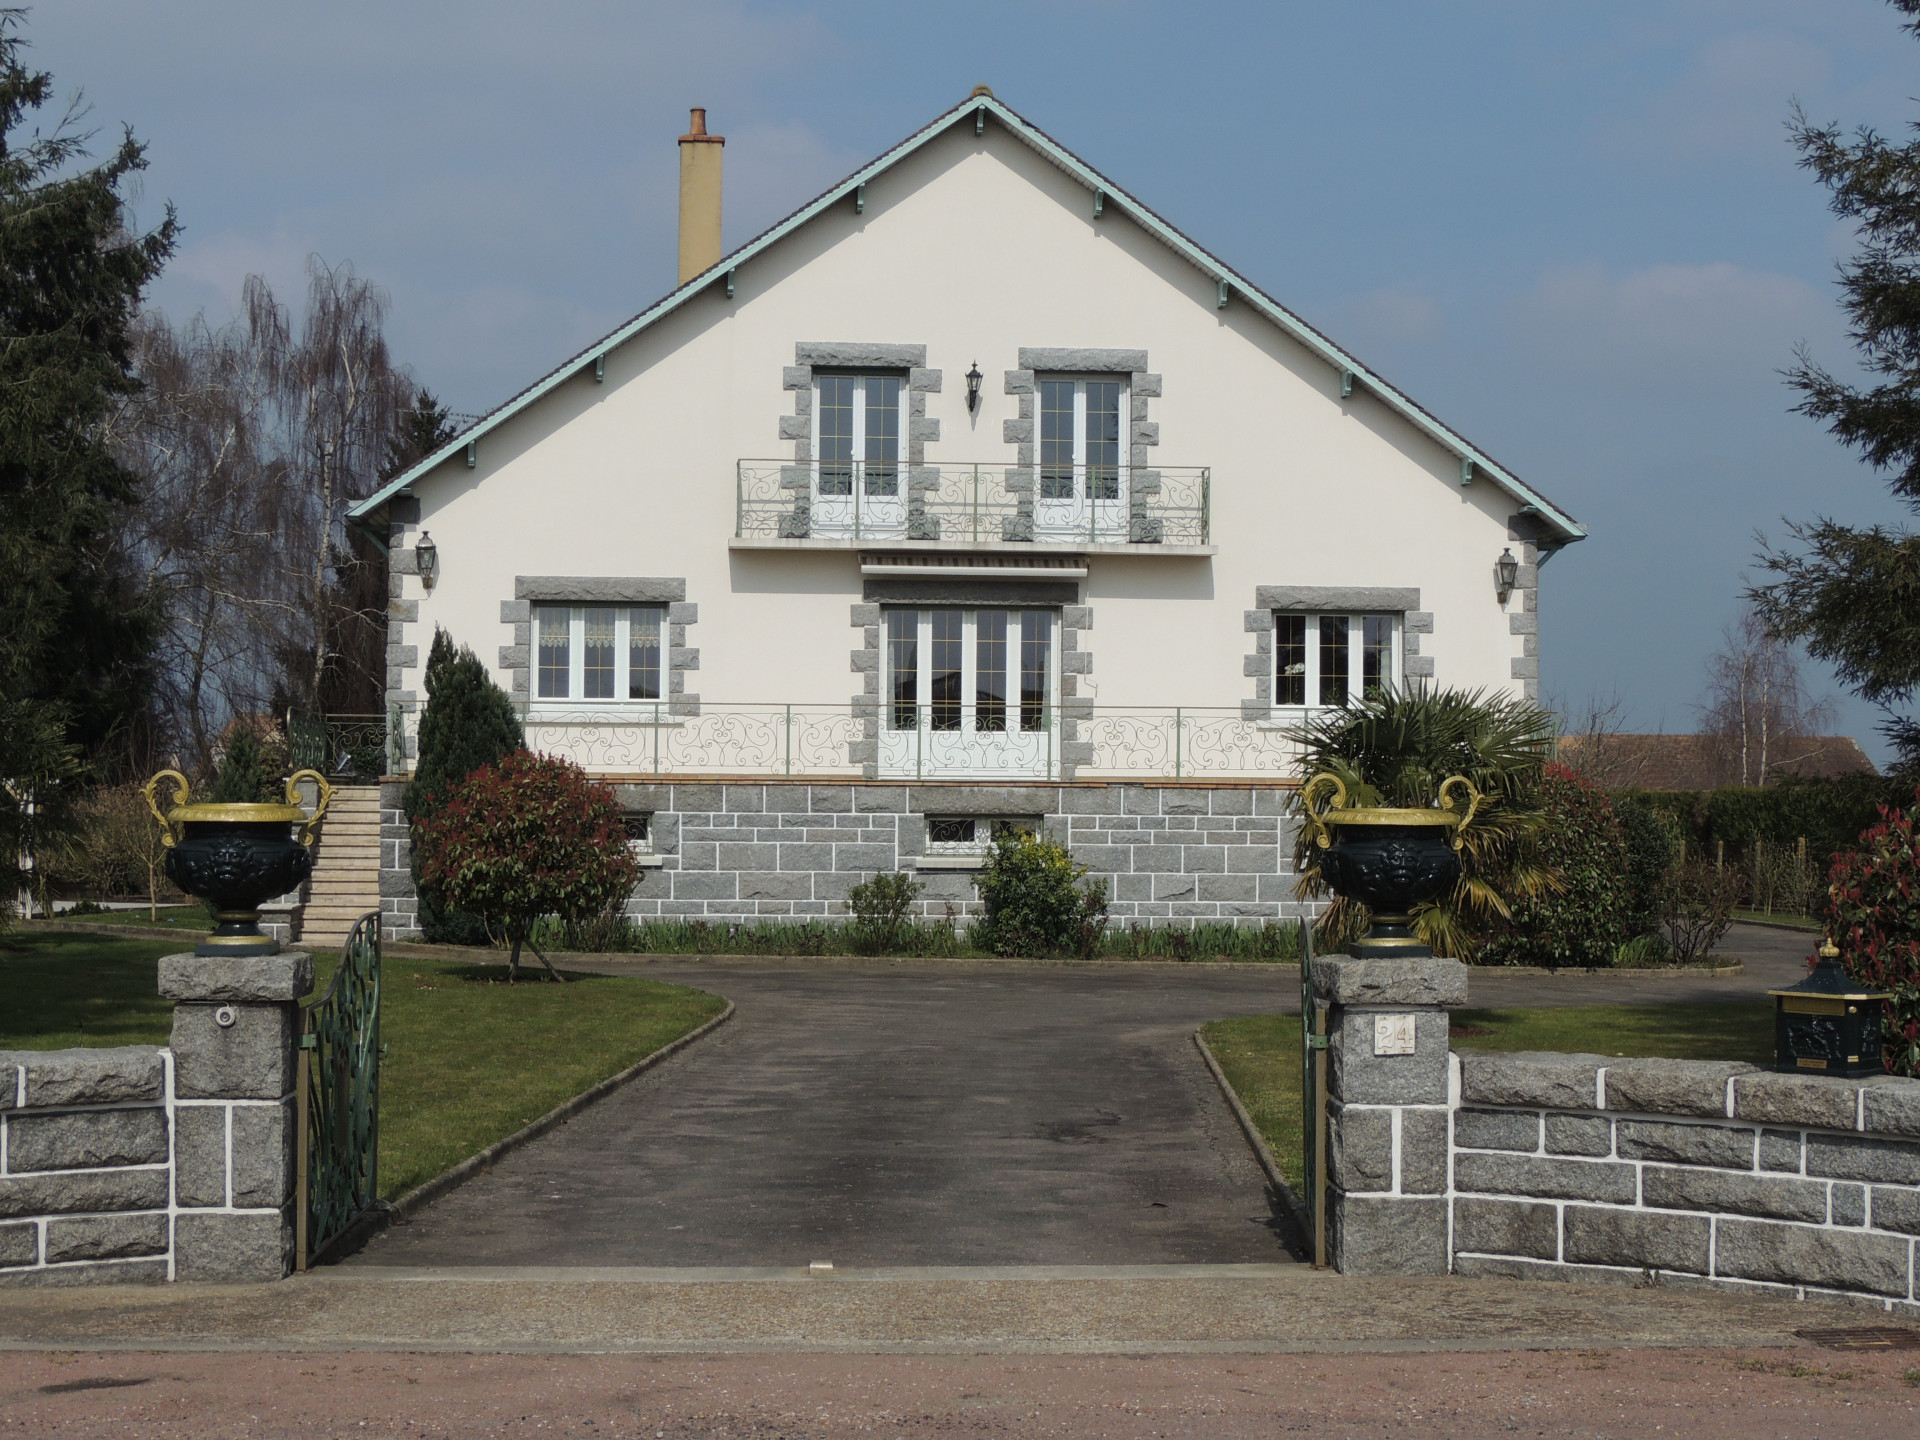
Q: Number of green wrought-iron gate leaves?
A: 2